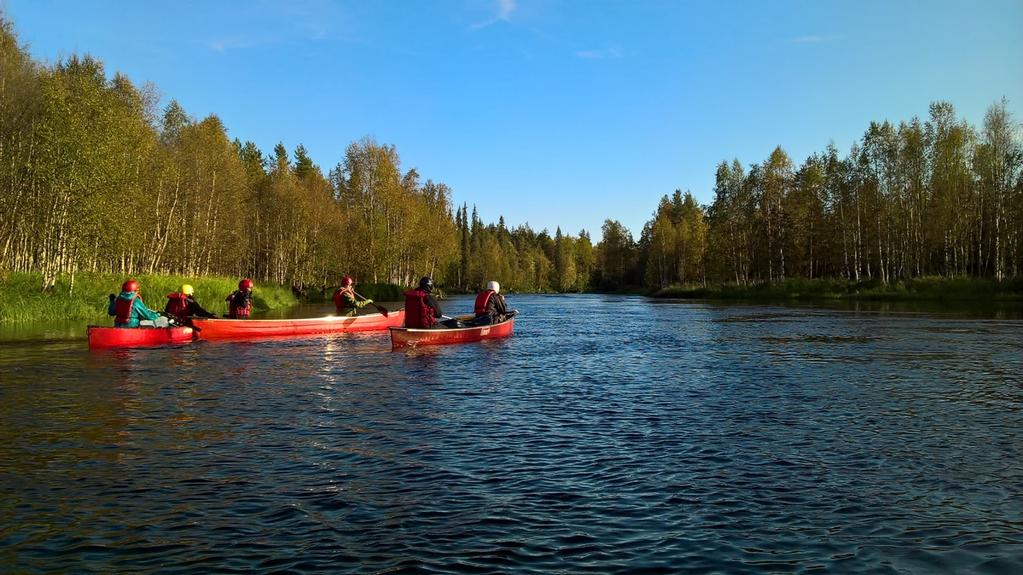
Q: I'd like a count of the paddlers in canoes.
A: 6